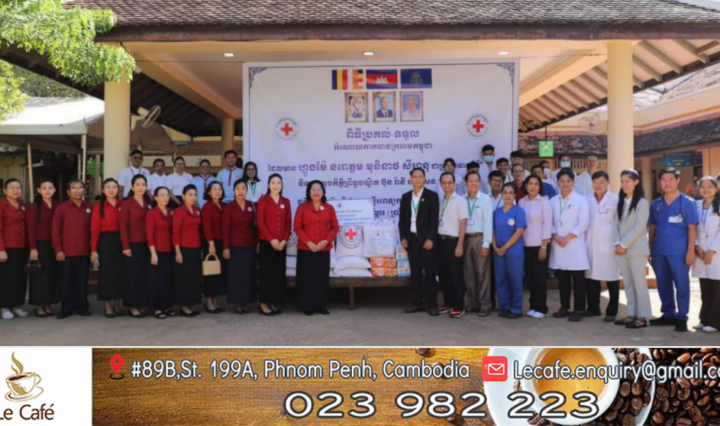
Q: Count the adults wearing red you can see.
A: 11